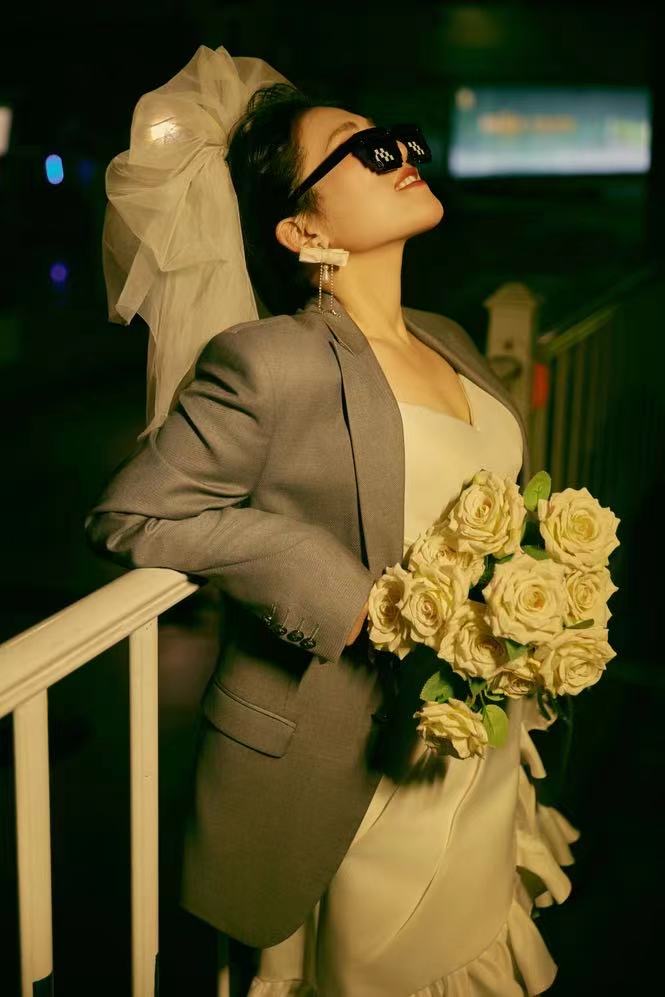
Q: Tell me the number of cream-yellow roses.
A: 11